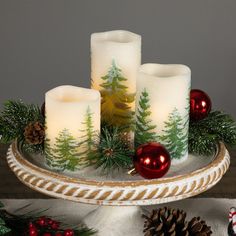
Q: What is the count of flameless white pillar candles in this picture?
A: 3